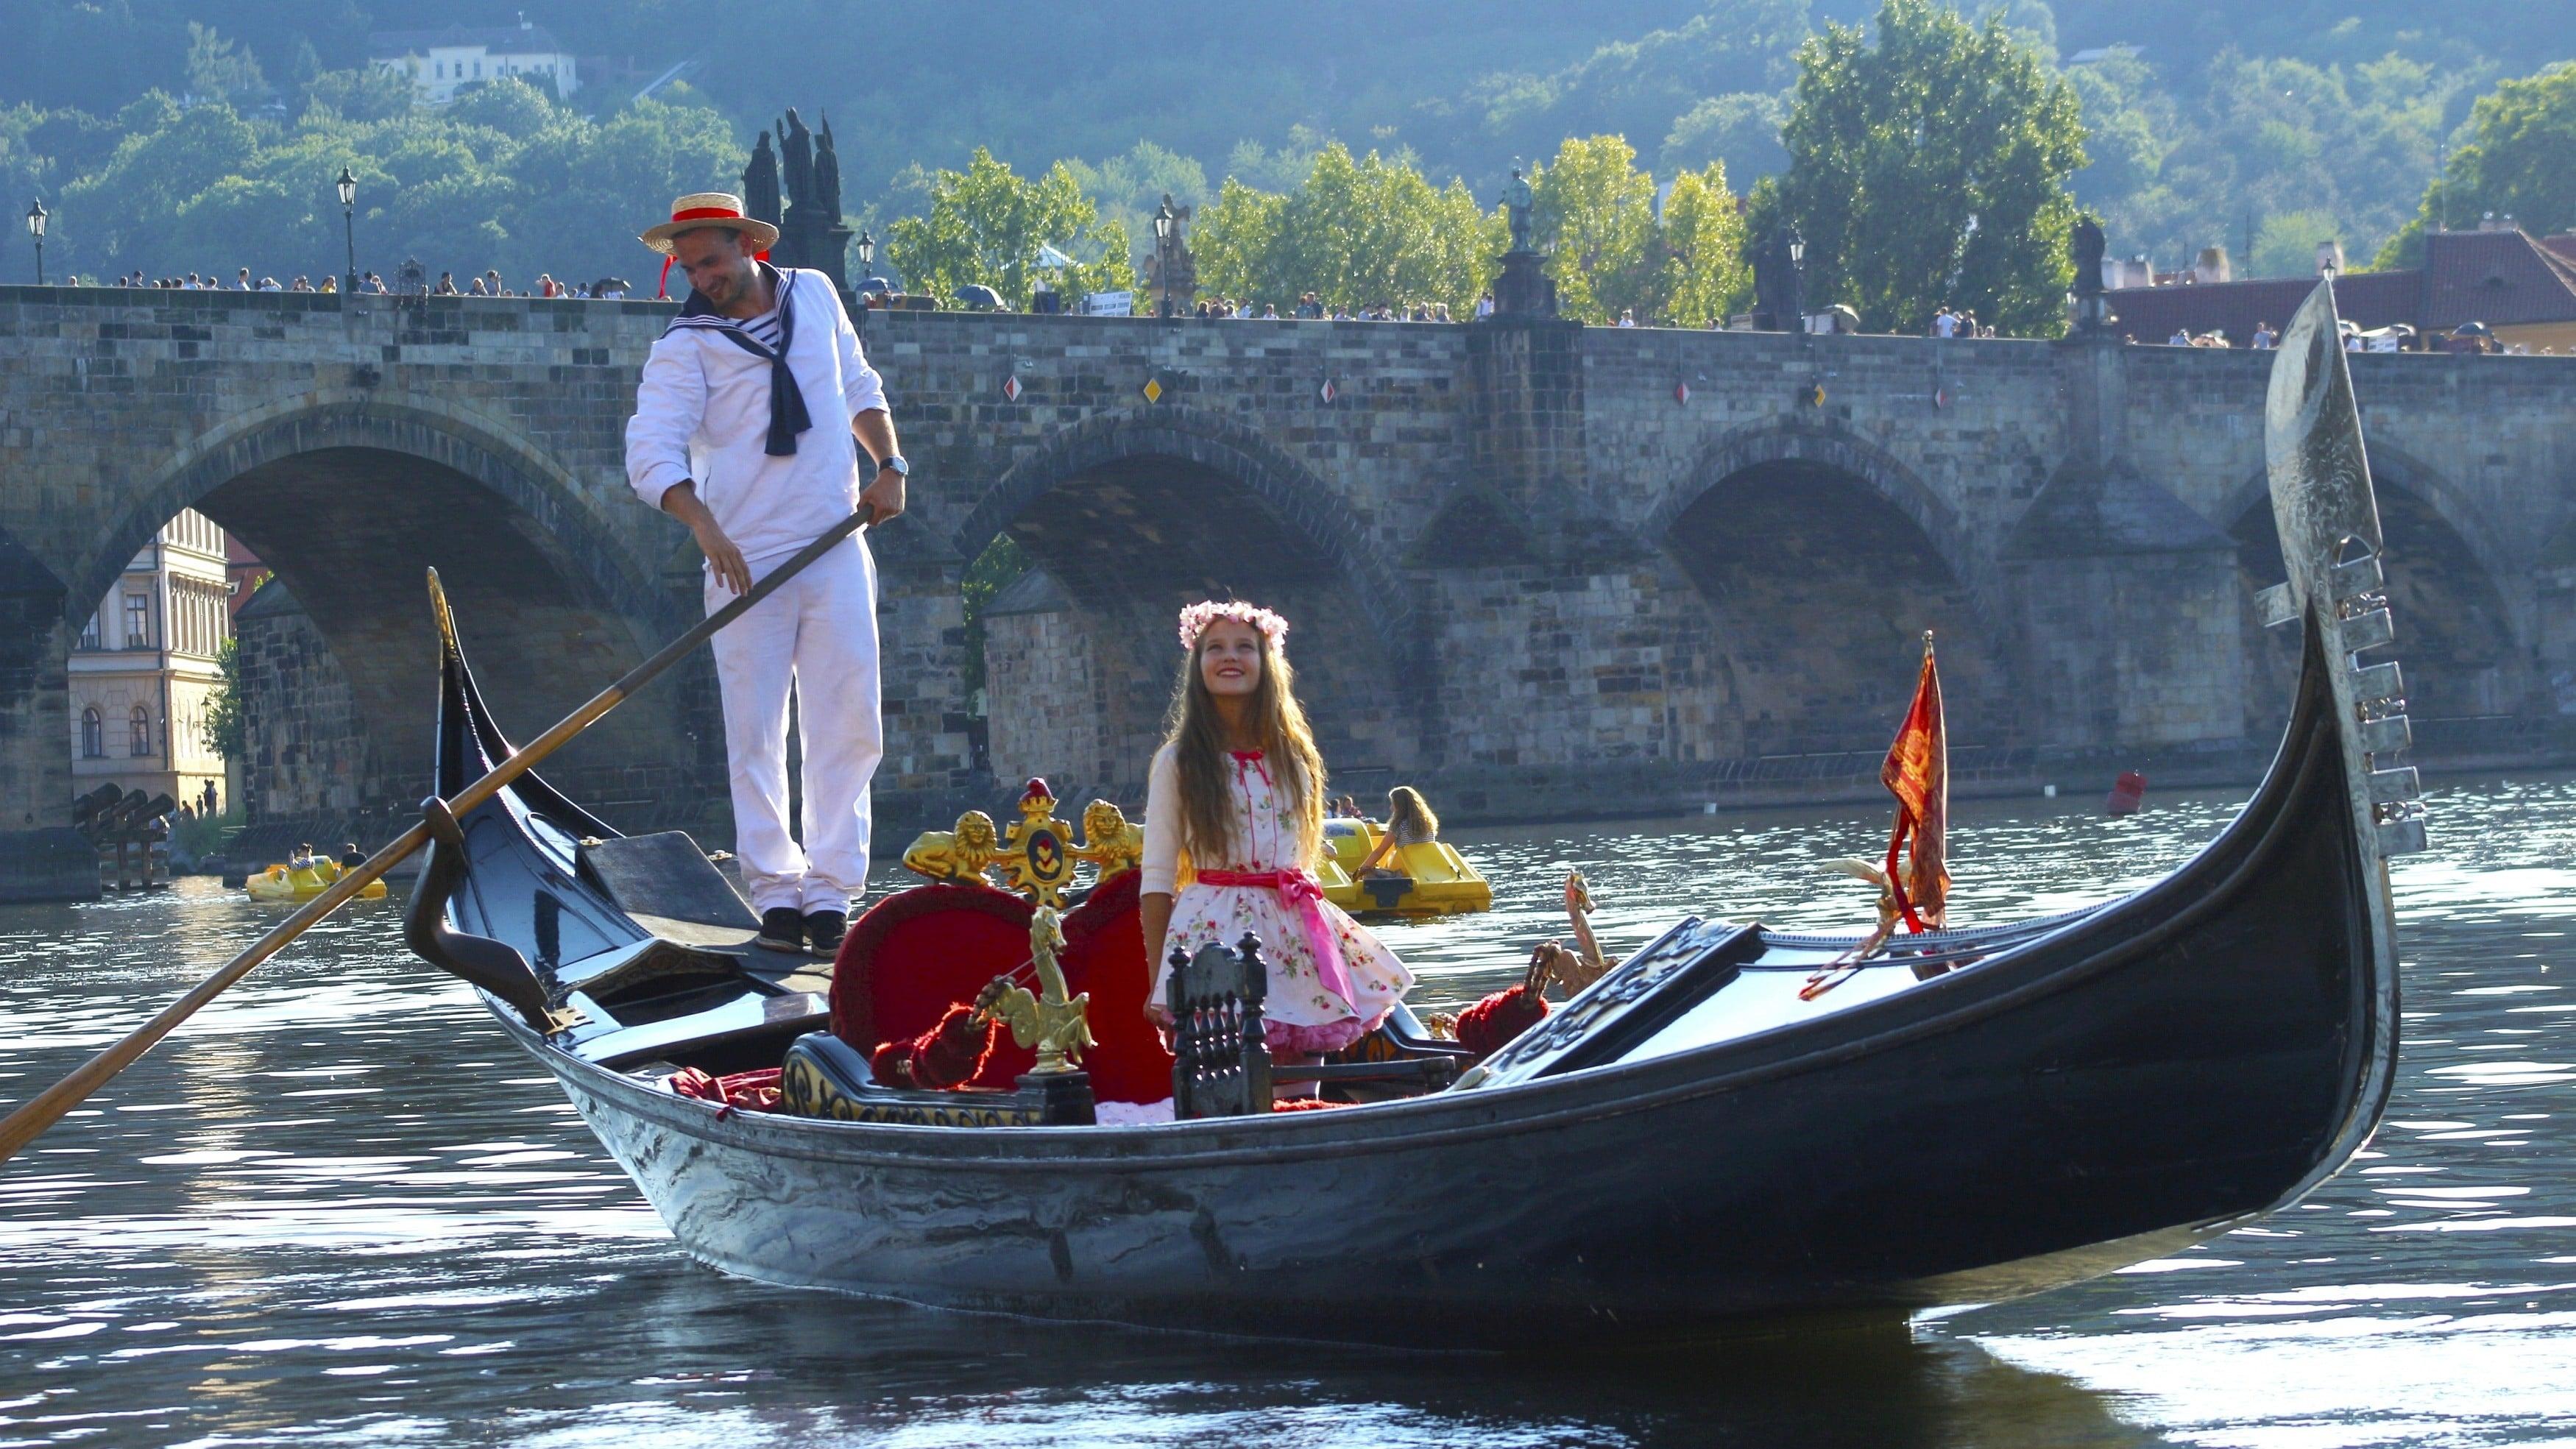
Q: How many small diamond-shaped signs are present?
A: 6